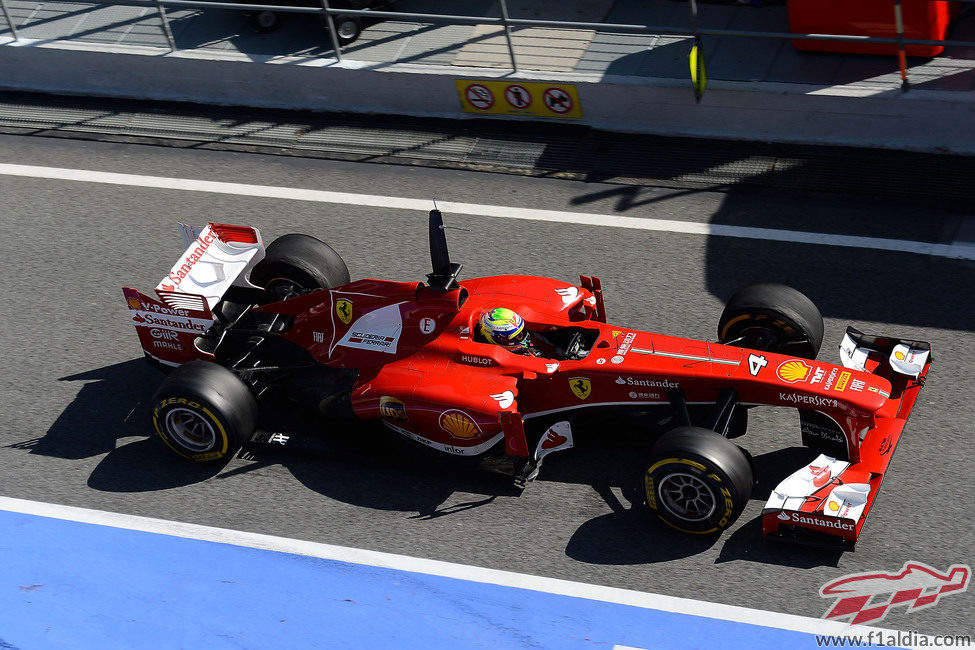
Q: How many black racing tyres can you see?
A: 4